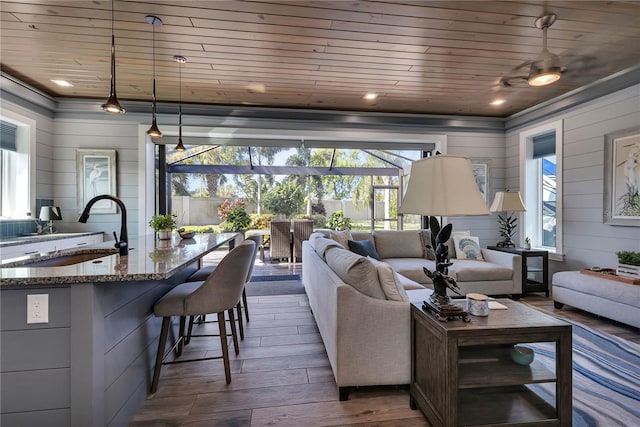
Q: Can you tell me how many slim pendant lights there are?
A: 3